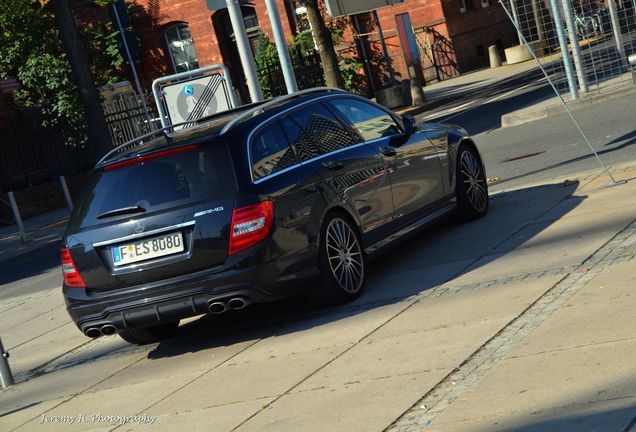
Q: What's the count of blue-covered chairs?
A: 0